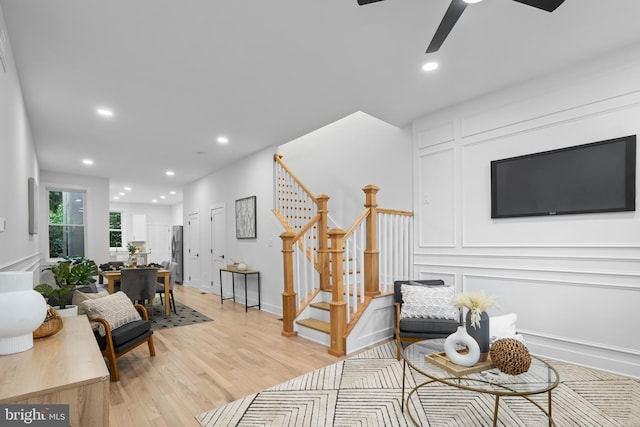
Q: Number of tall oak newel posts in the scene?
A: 4